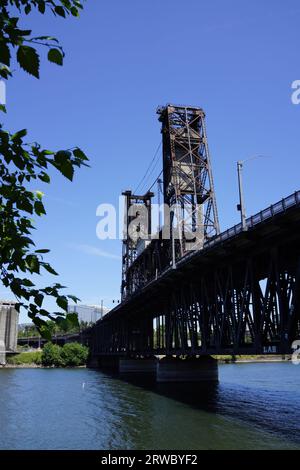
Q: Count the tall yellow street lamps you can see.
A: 0